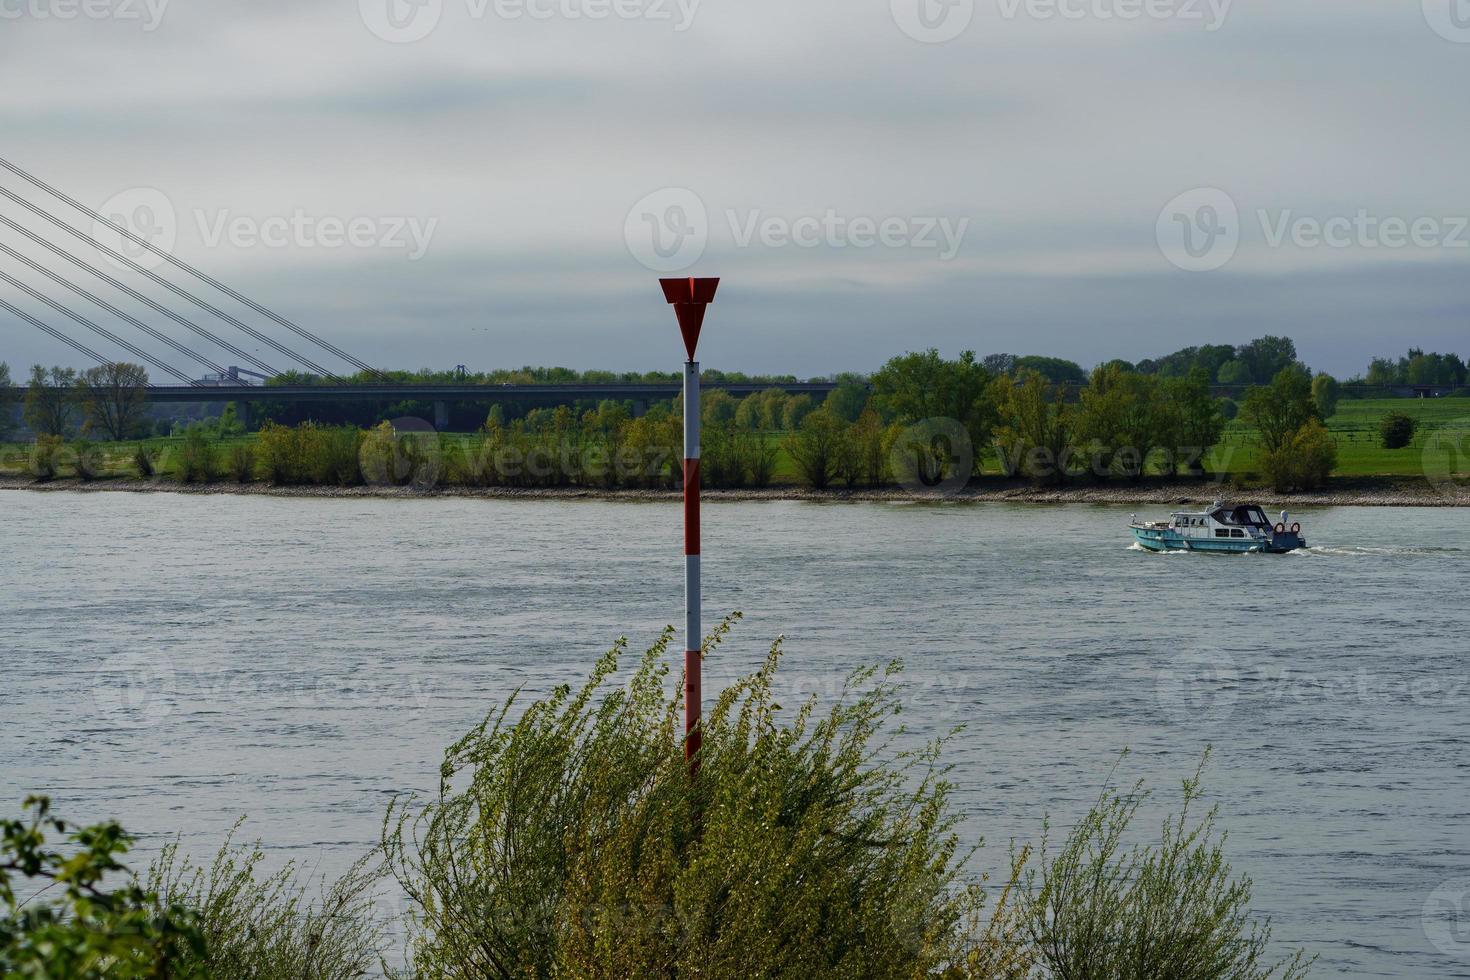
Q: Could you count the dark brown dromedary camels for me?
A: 0